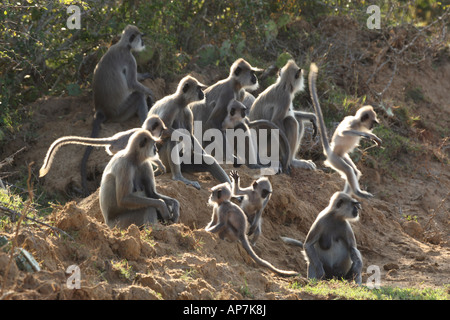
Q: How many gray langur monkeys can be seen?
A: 11